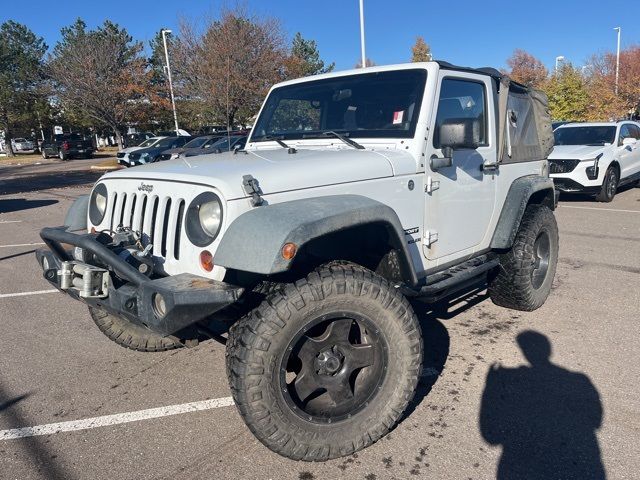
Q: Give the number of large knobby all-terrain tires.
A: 3